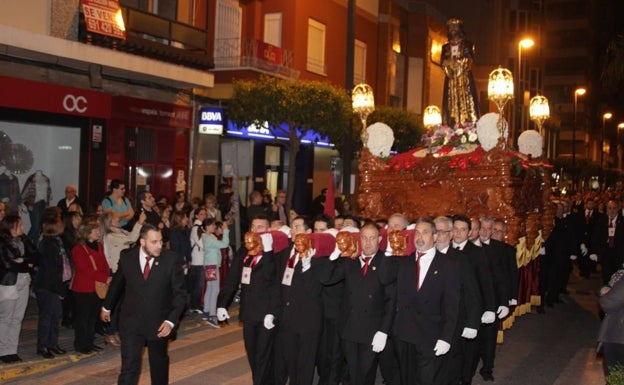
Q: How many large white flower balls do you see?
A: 3